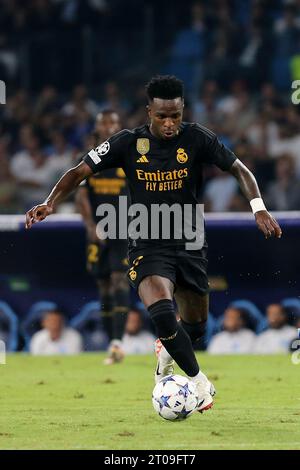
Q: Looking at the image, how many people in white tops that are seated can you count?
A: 4